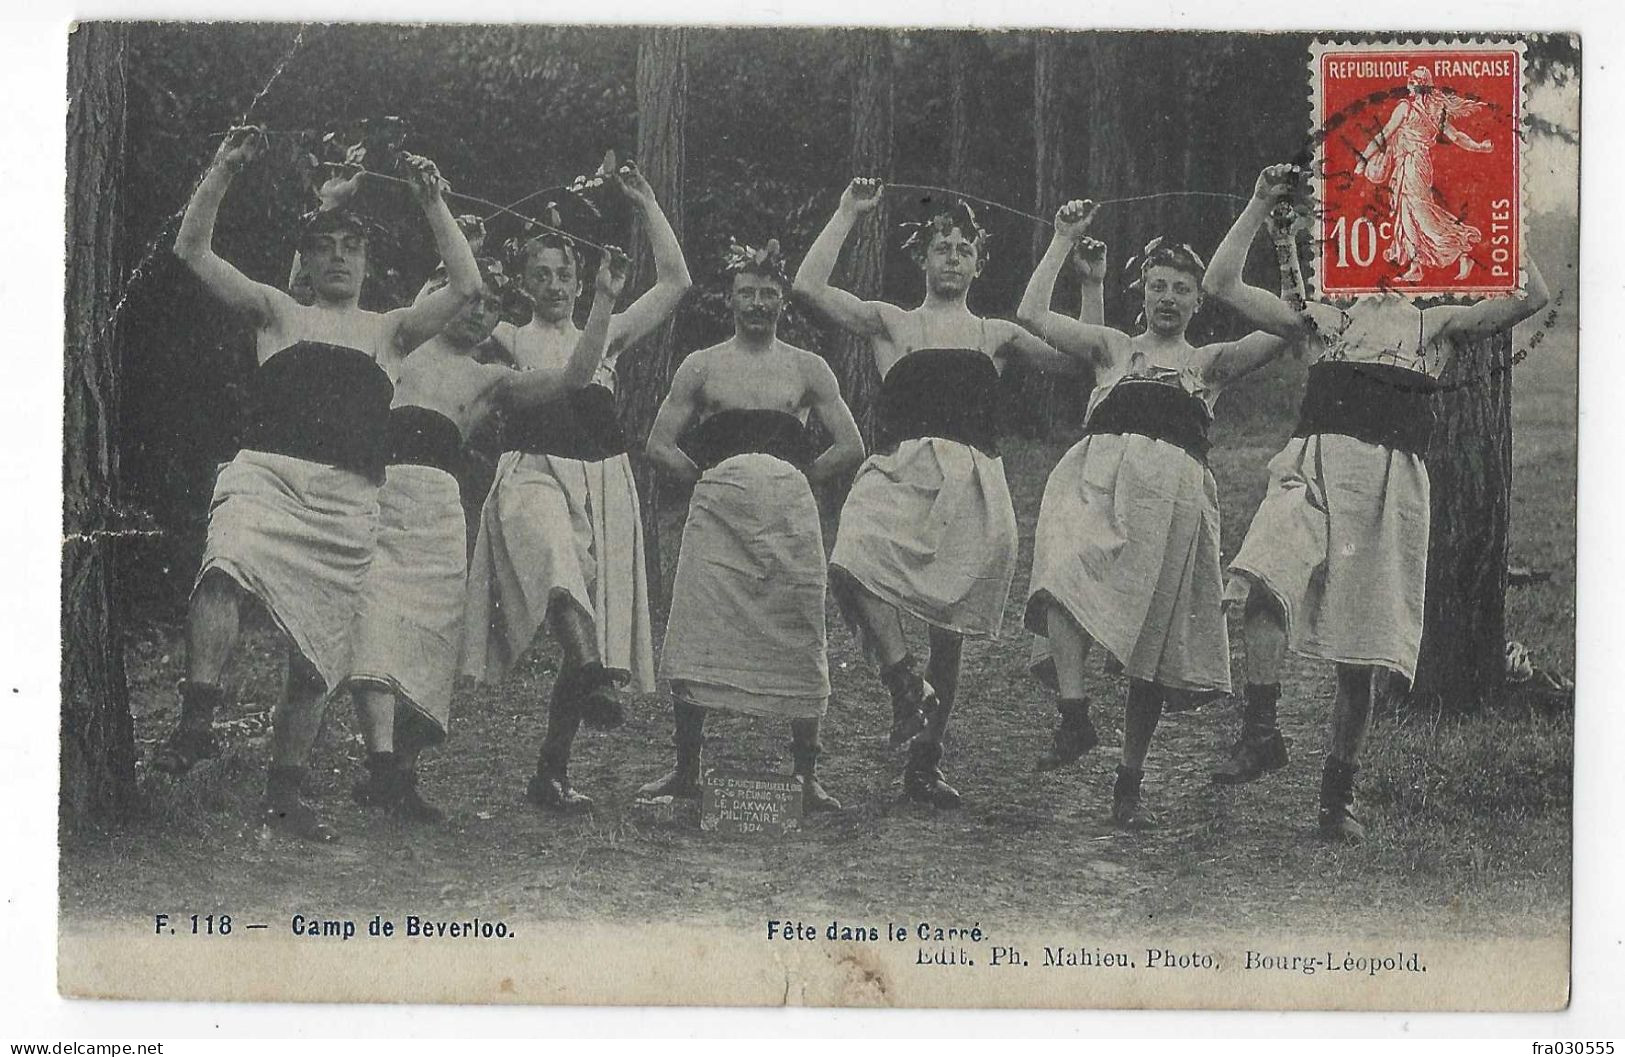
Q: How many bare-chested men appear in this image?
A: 7